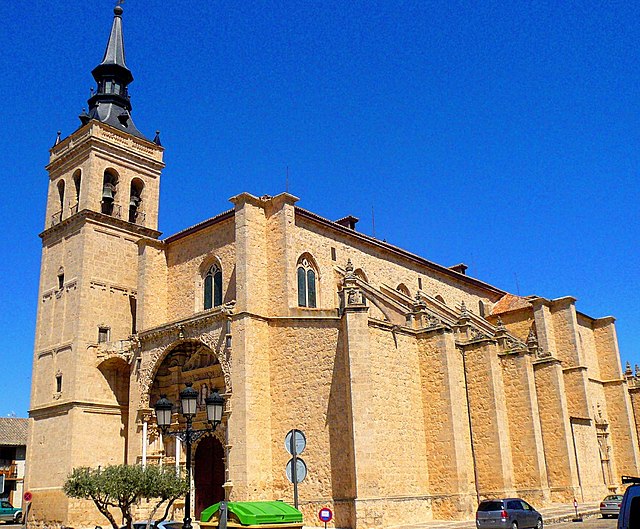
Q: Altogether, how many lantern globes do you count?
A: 3